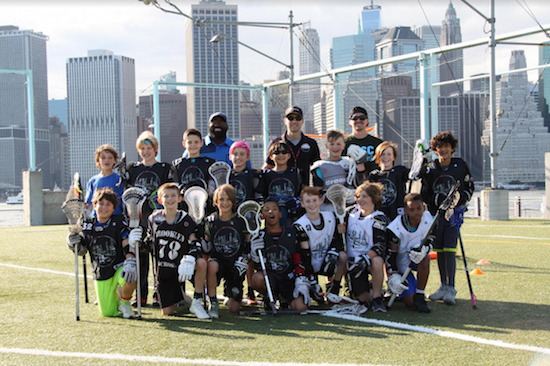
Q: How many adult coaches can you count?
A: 3